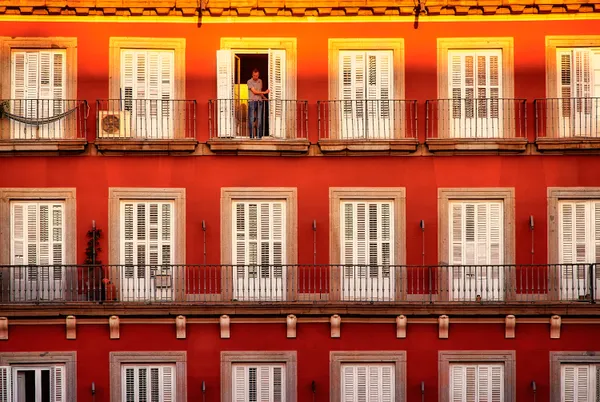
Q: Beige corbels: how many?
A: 11